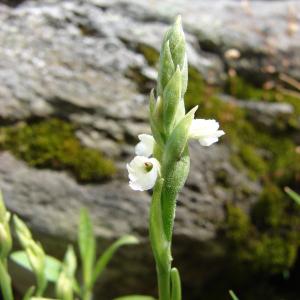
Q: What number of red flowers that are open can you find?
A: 0